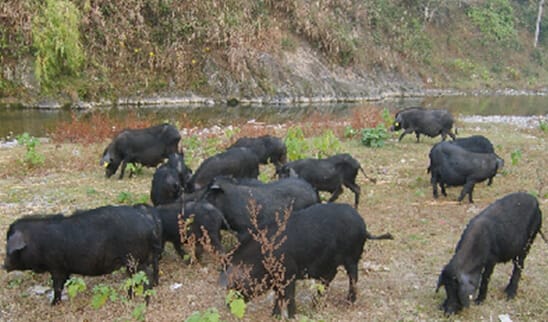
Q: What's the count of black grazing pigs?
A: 13